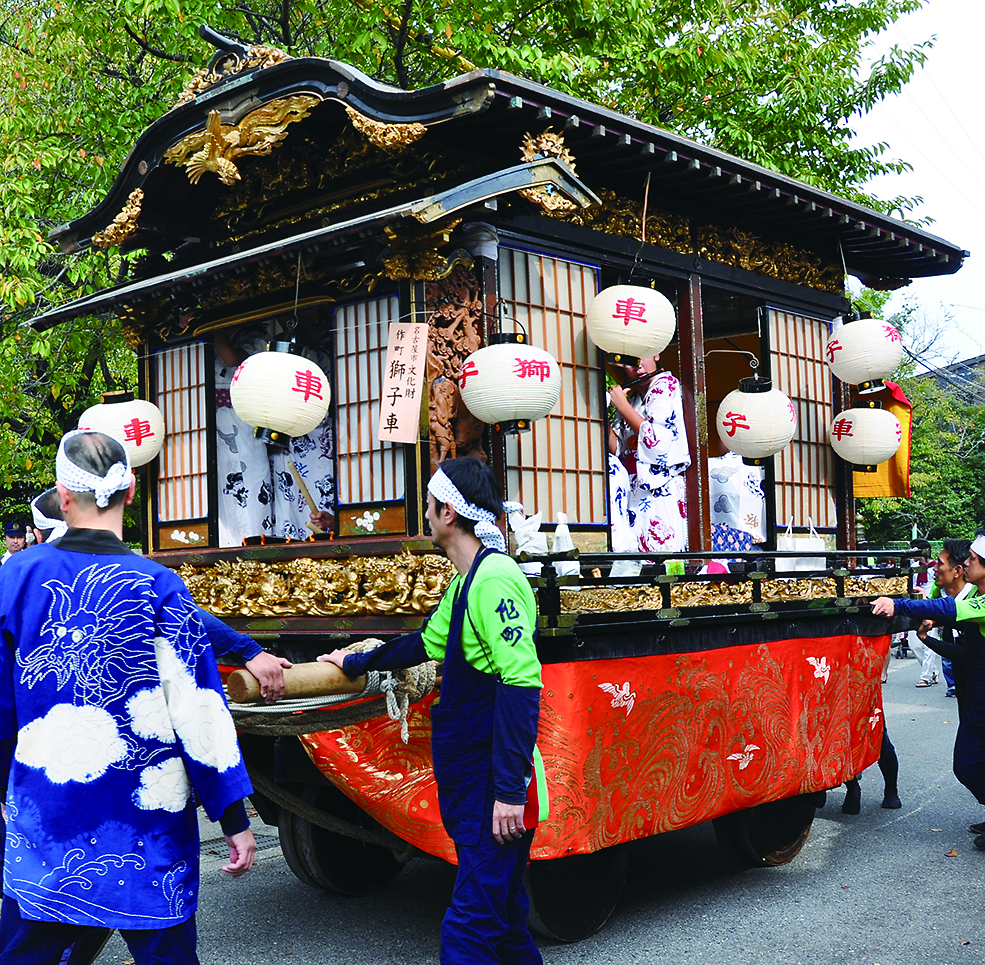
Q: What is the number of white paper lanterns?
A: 7